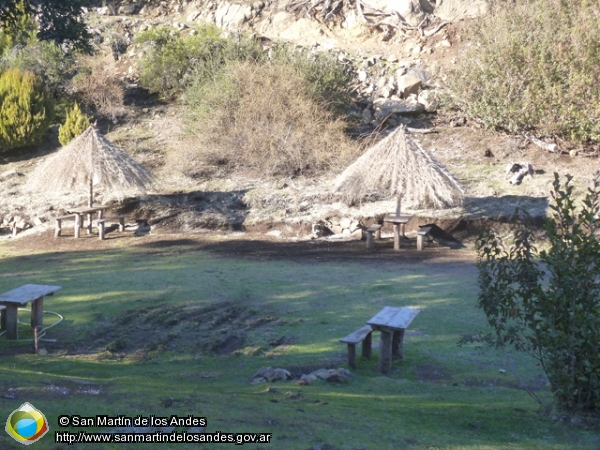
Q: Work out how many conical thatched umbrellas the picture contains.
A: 2